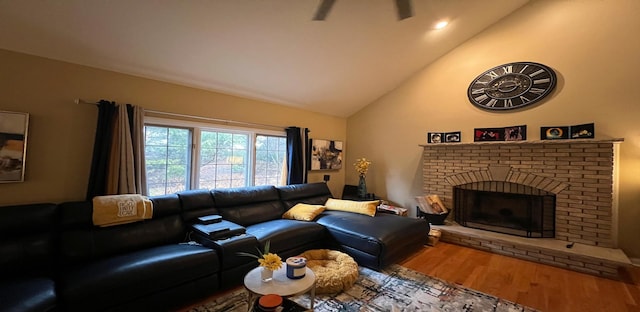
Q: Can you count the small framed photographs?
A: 6